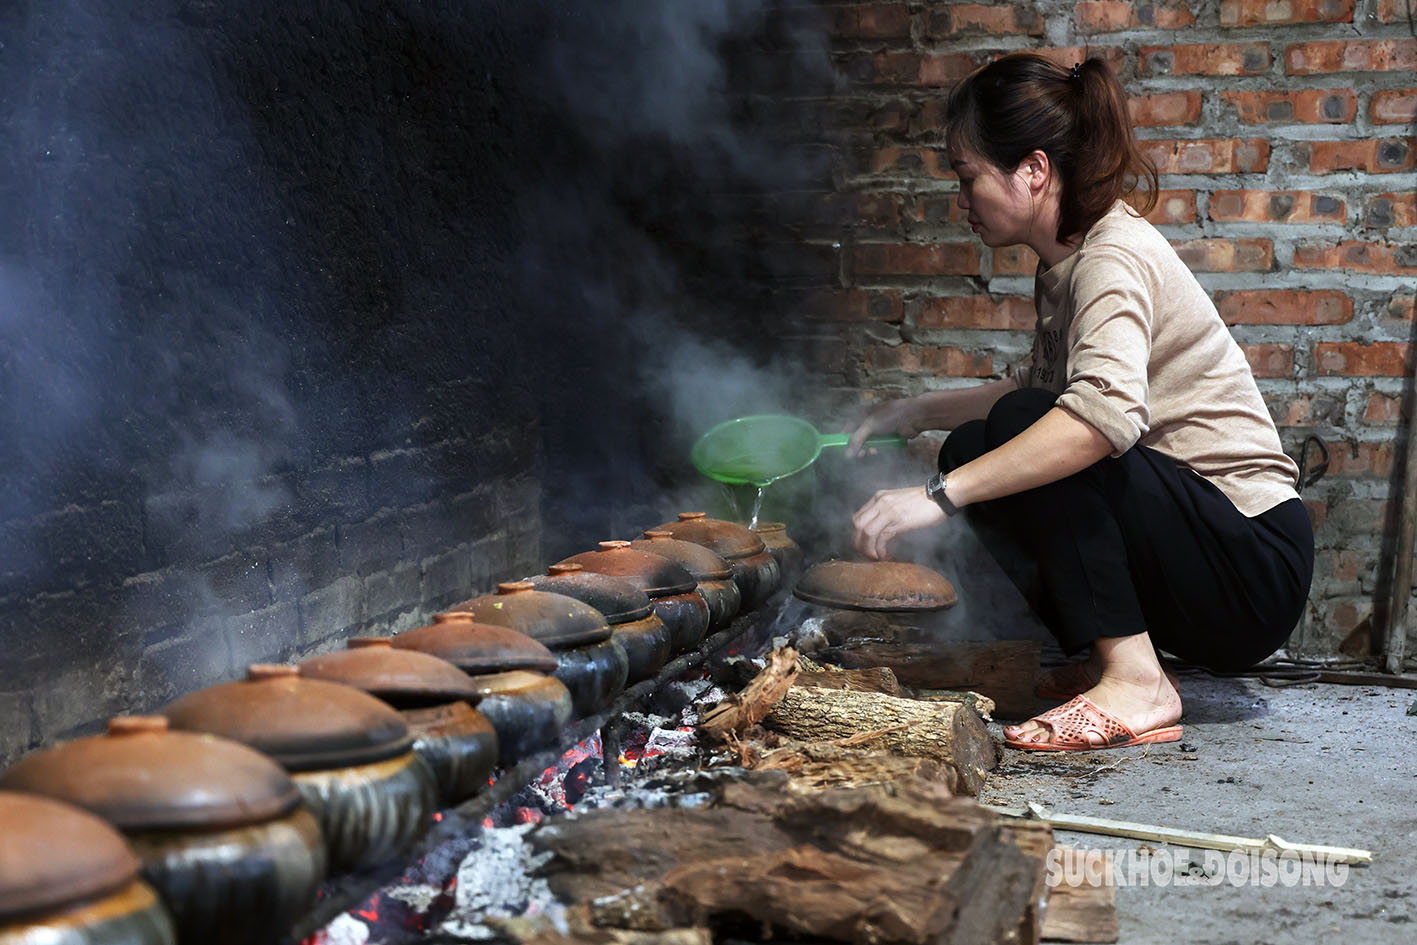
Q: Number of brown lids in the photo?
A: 11